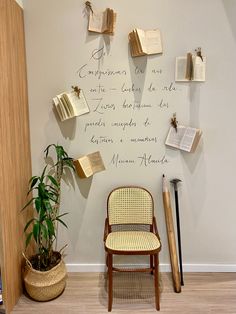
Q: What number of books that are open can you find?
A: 6